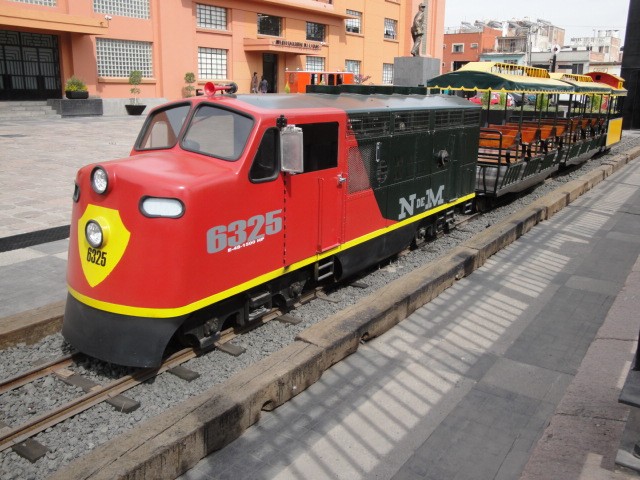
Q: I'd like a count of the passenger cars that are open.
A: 2